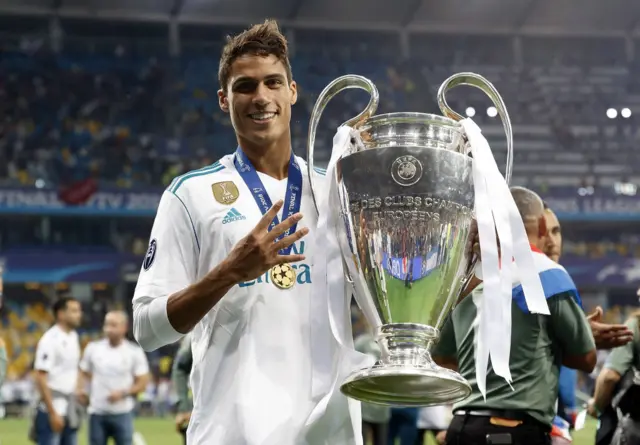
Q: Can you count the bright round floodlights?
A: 4